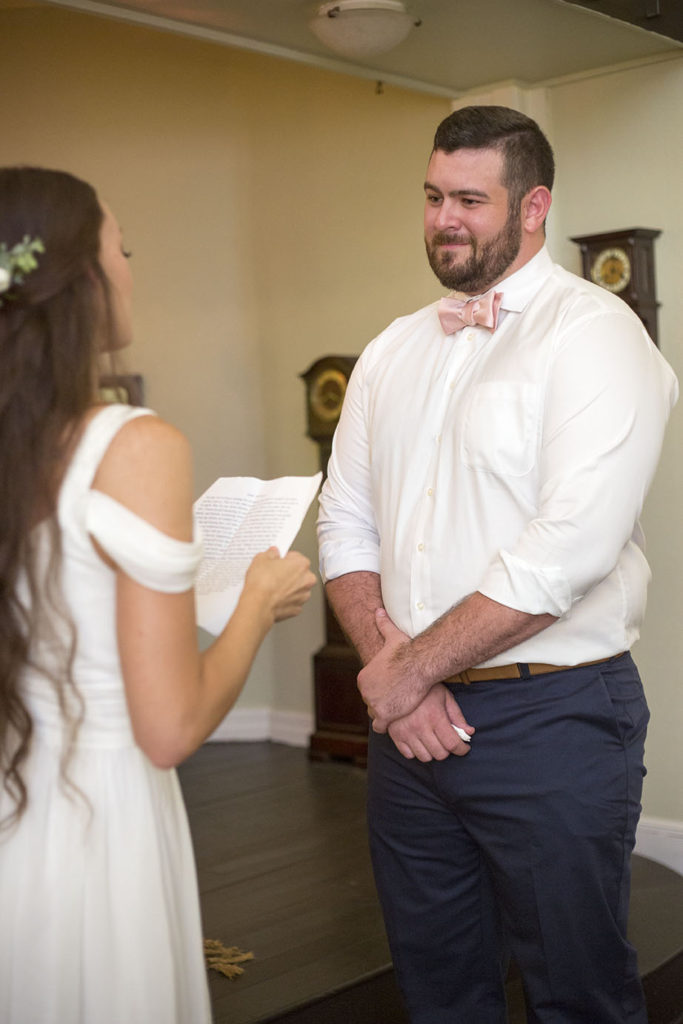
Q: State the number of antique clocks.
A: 2